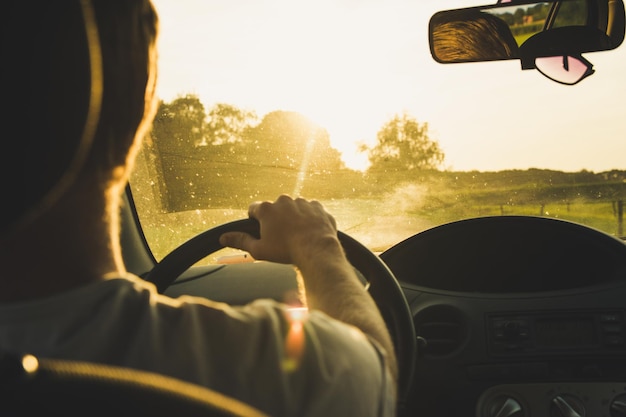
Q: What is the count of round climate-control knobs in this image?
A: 3